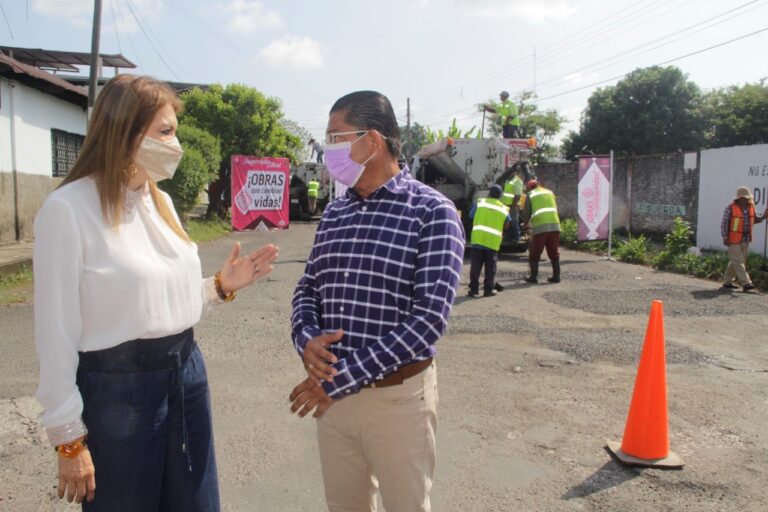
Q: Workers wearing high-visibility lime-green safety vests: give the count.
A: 5